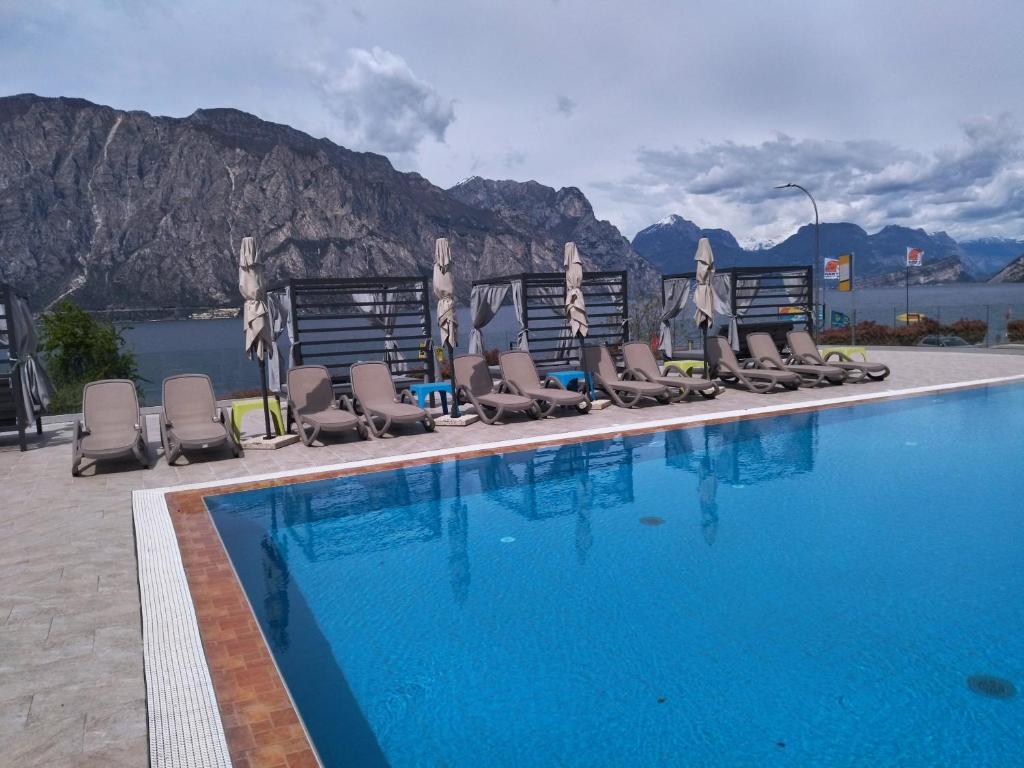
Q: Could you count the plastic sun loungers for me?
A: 11